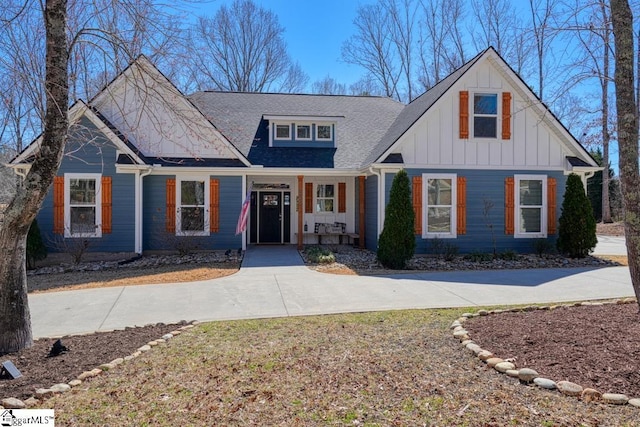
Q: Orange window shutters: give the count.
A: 12